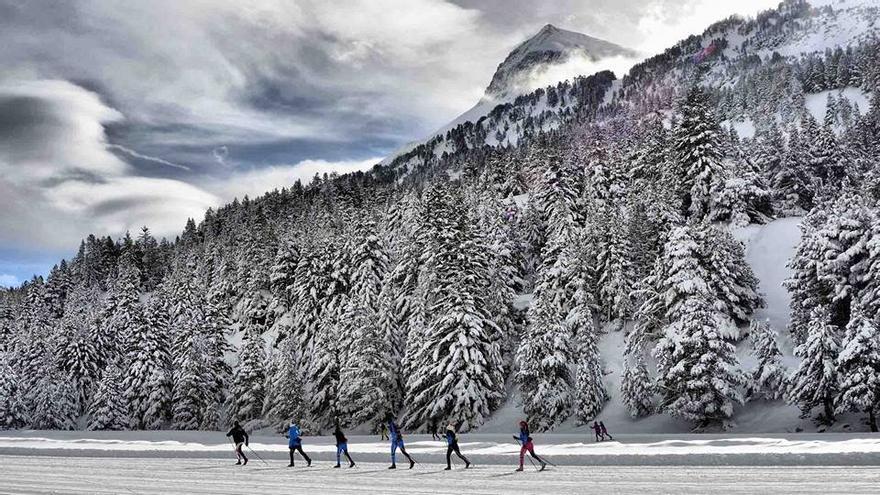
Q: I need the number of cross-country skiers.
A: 10